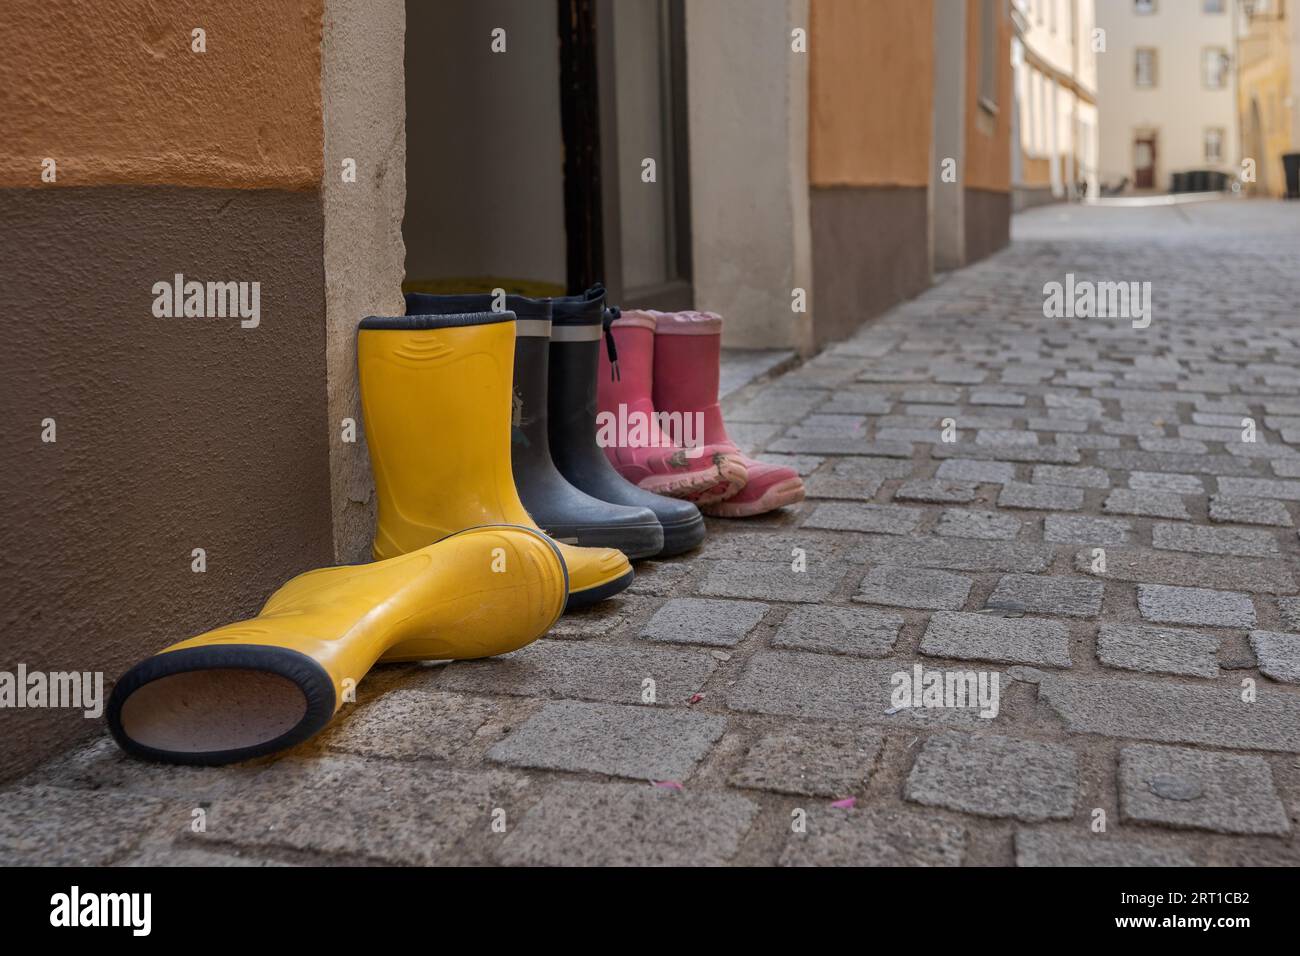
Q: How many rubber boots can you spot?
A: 6